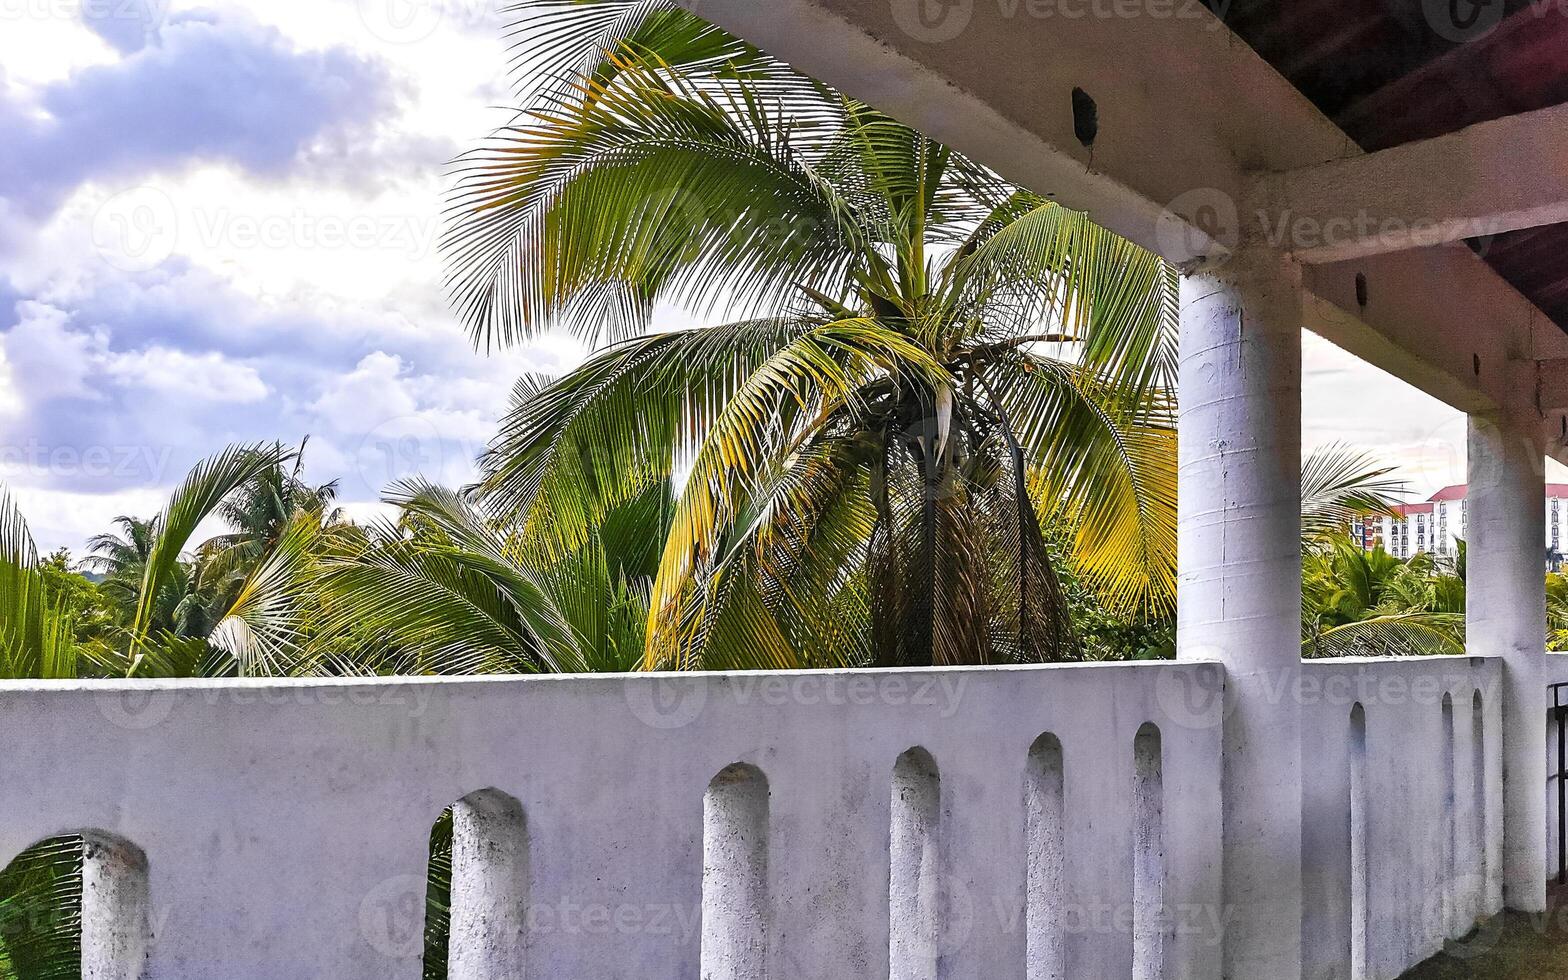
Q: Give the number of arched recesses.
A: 9